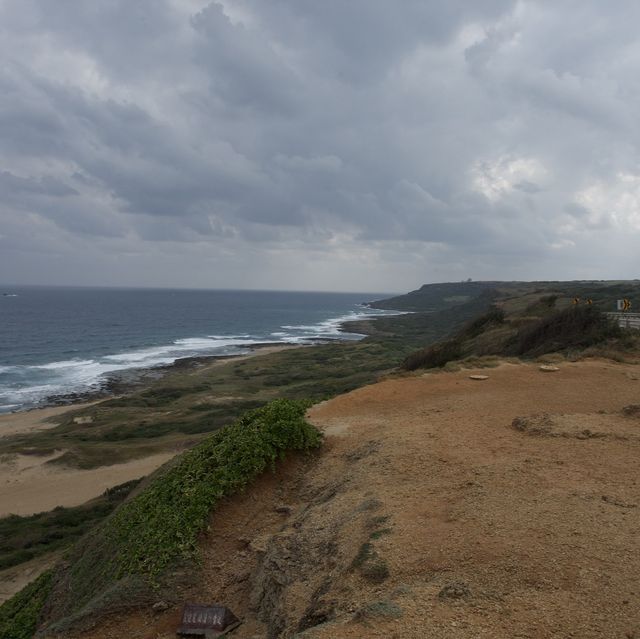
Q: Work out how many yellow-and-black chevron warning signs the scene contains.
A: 3